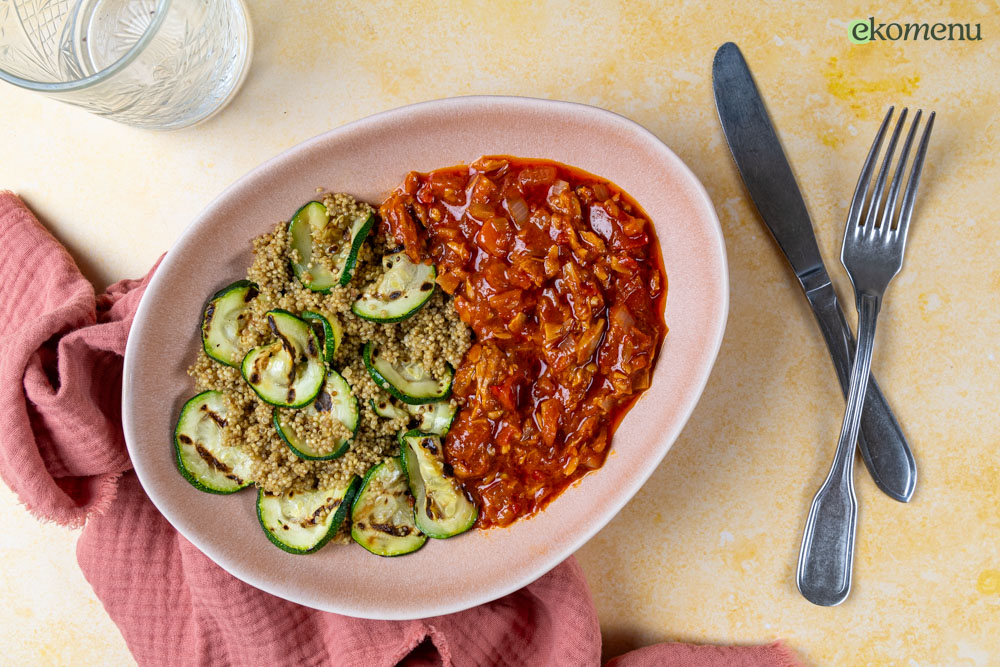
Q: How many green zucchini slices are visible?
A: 12